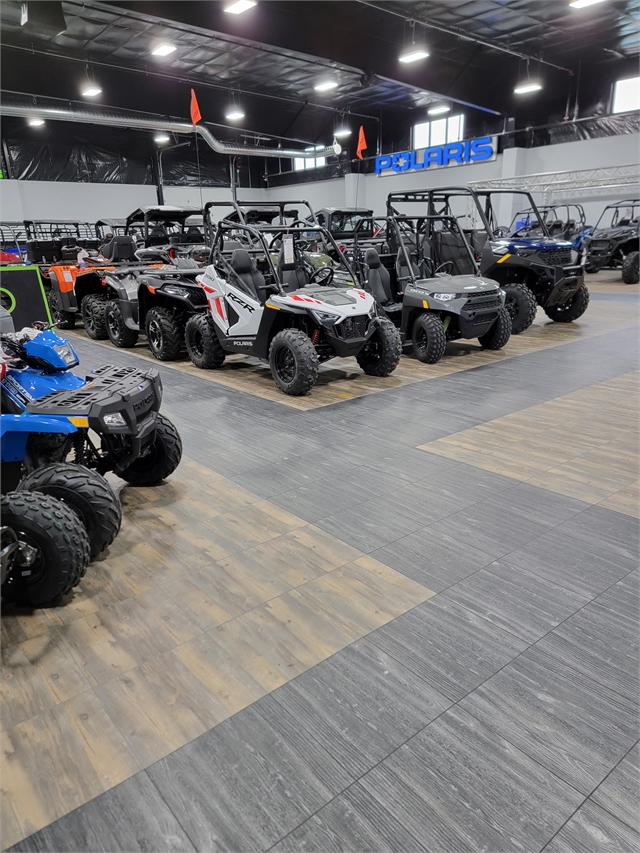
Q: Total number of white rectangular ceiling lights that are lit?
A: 12